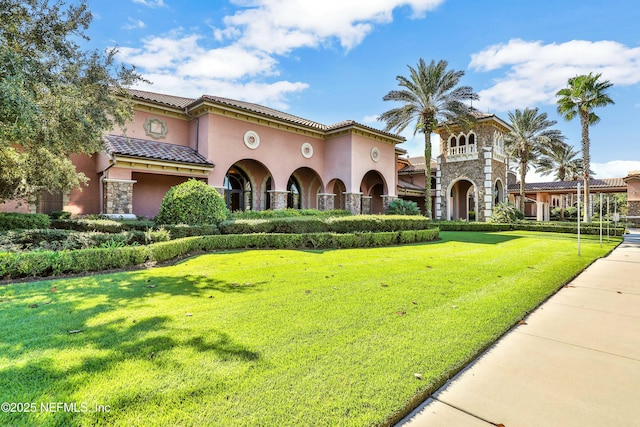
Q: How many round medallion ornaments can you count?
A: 3